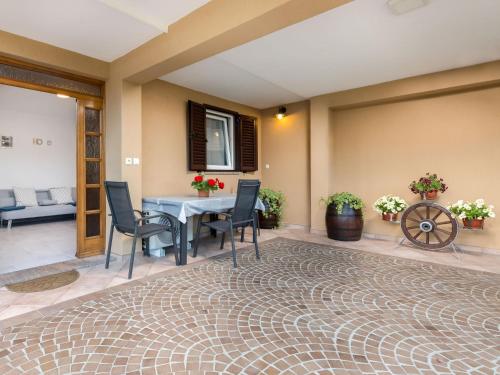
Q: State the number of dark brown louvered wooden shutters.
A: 2